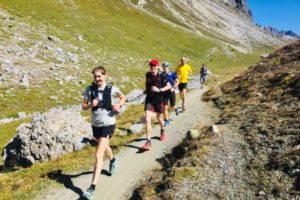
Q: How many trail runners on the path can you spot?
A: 5